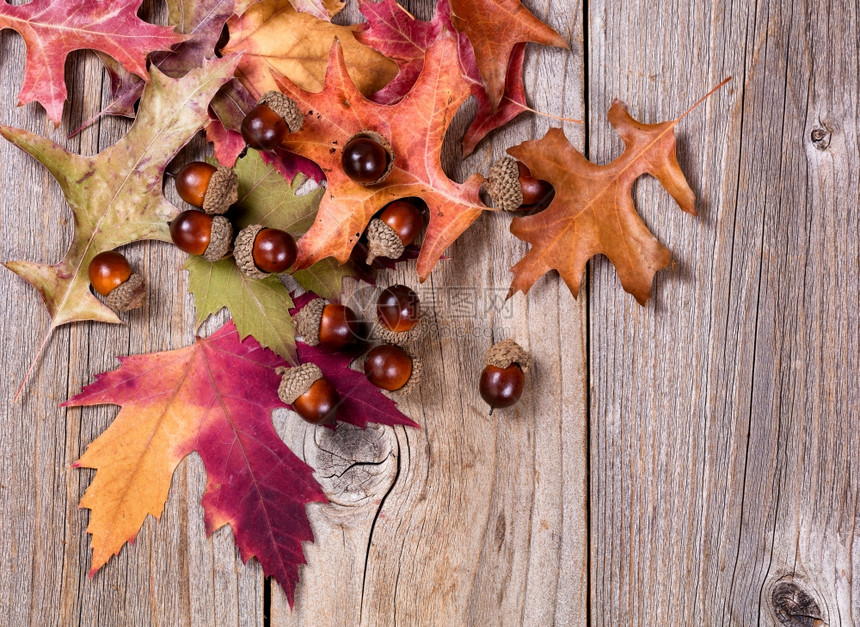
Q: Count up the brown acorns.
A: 13